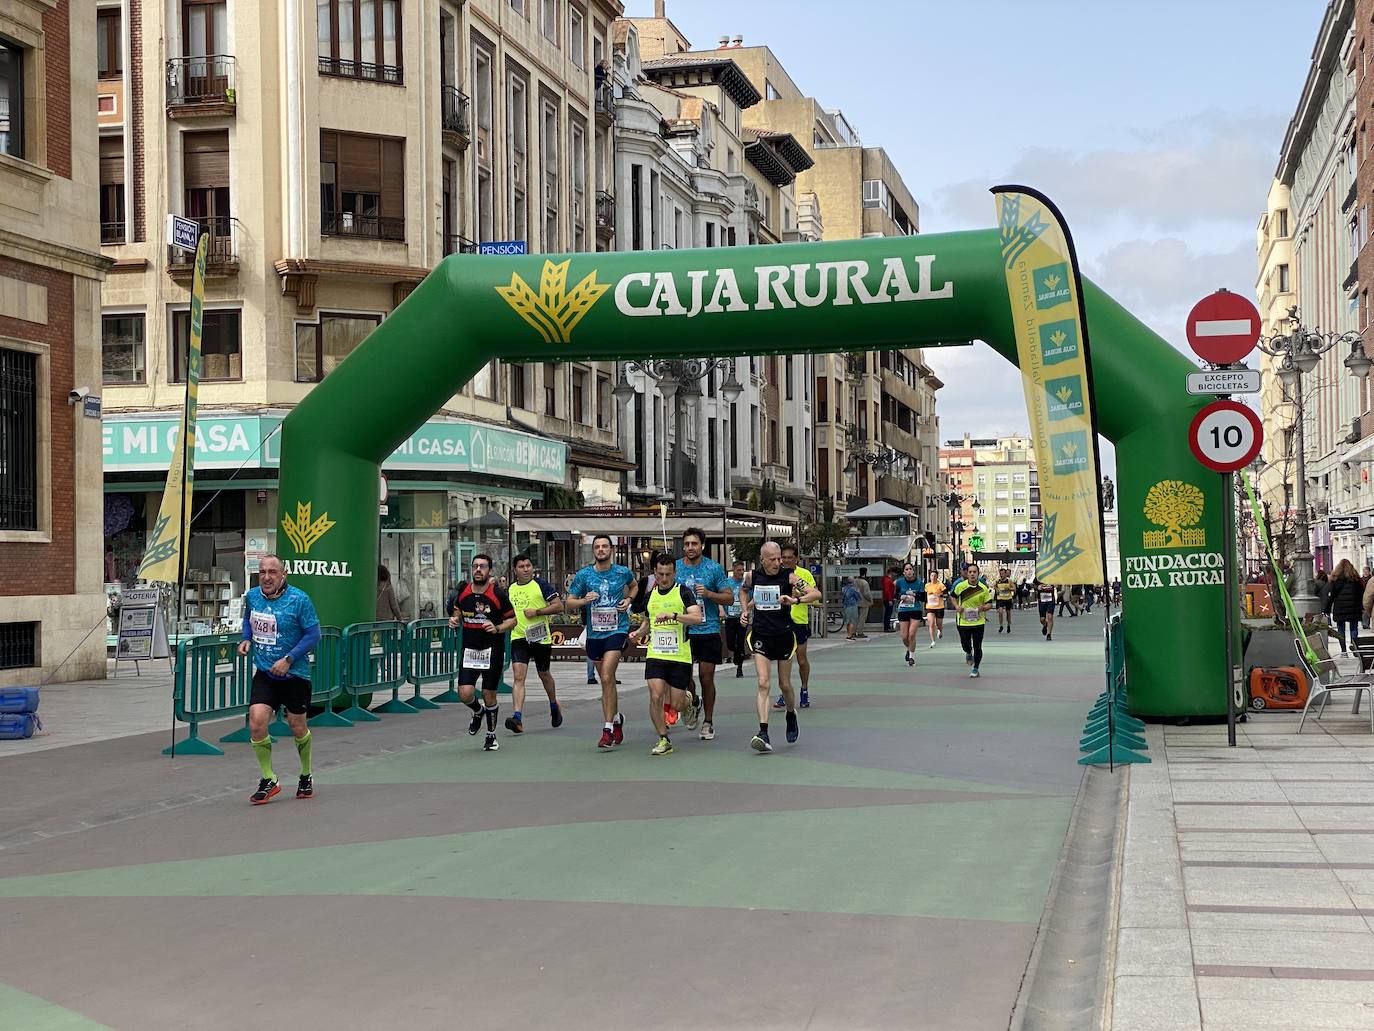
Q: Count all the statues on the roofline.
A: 0